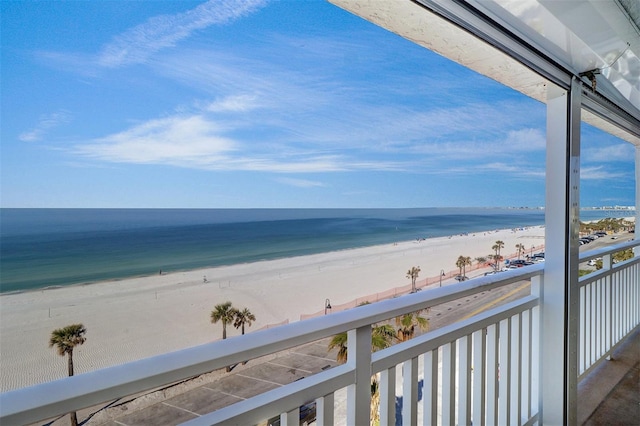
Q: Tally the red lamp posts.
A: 0